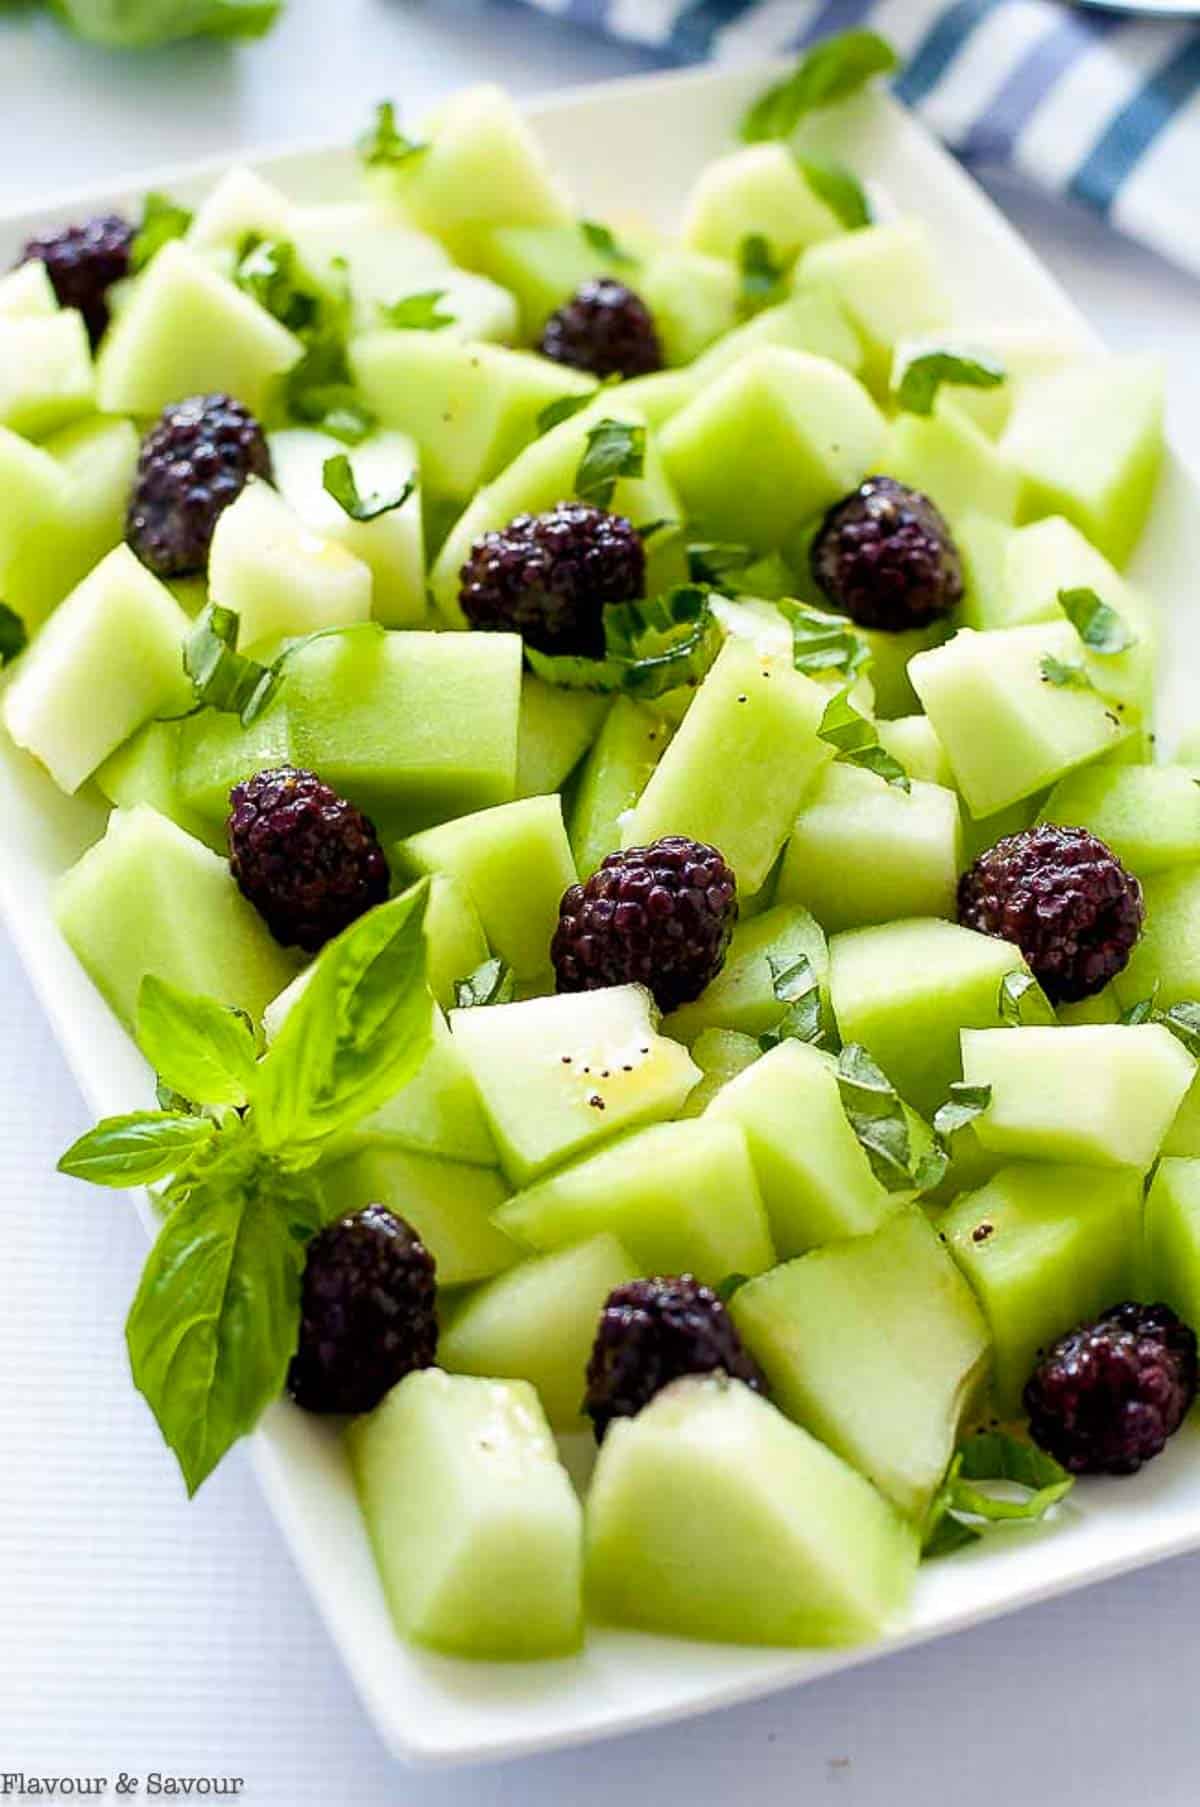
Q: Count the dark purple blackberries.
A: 11